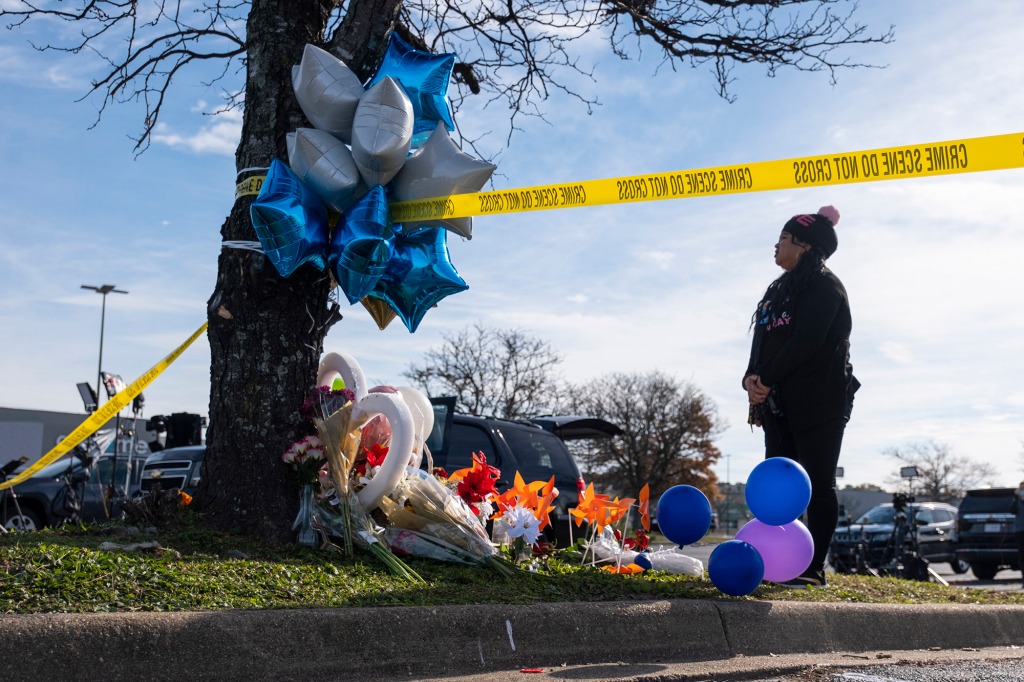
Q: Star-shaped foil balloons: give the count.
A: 9